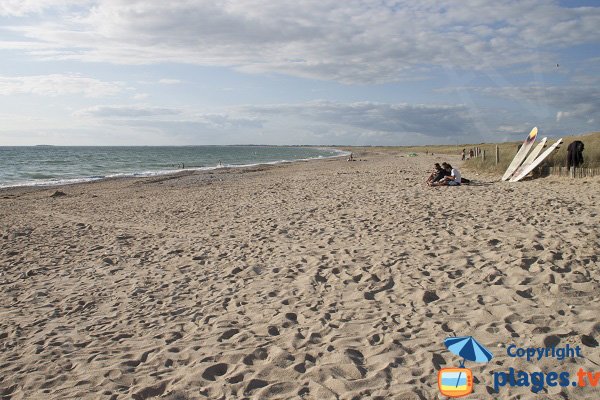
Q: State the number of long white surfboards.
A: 3